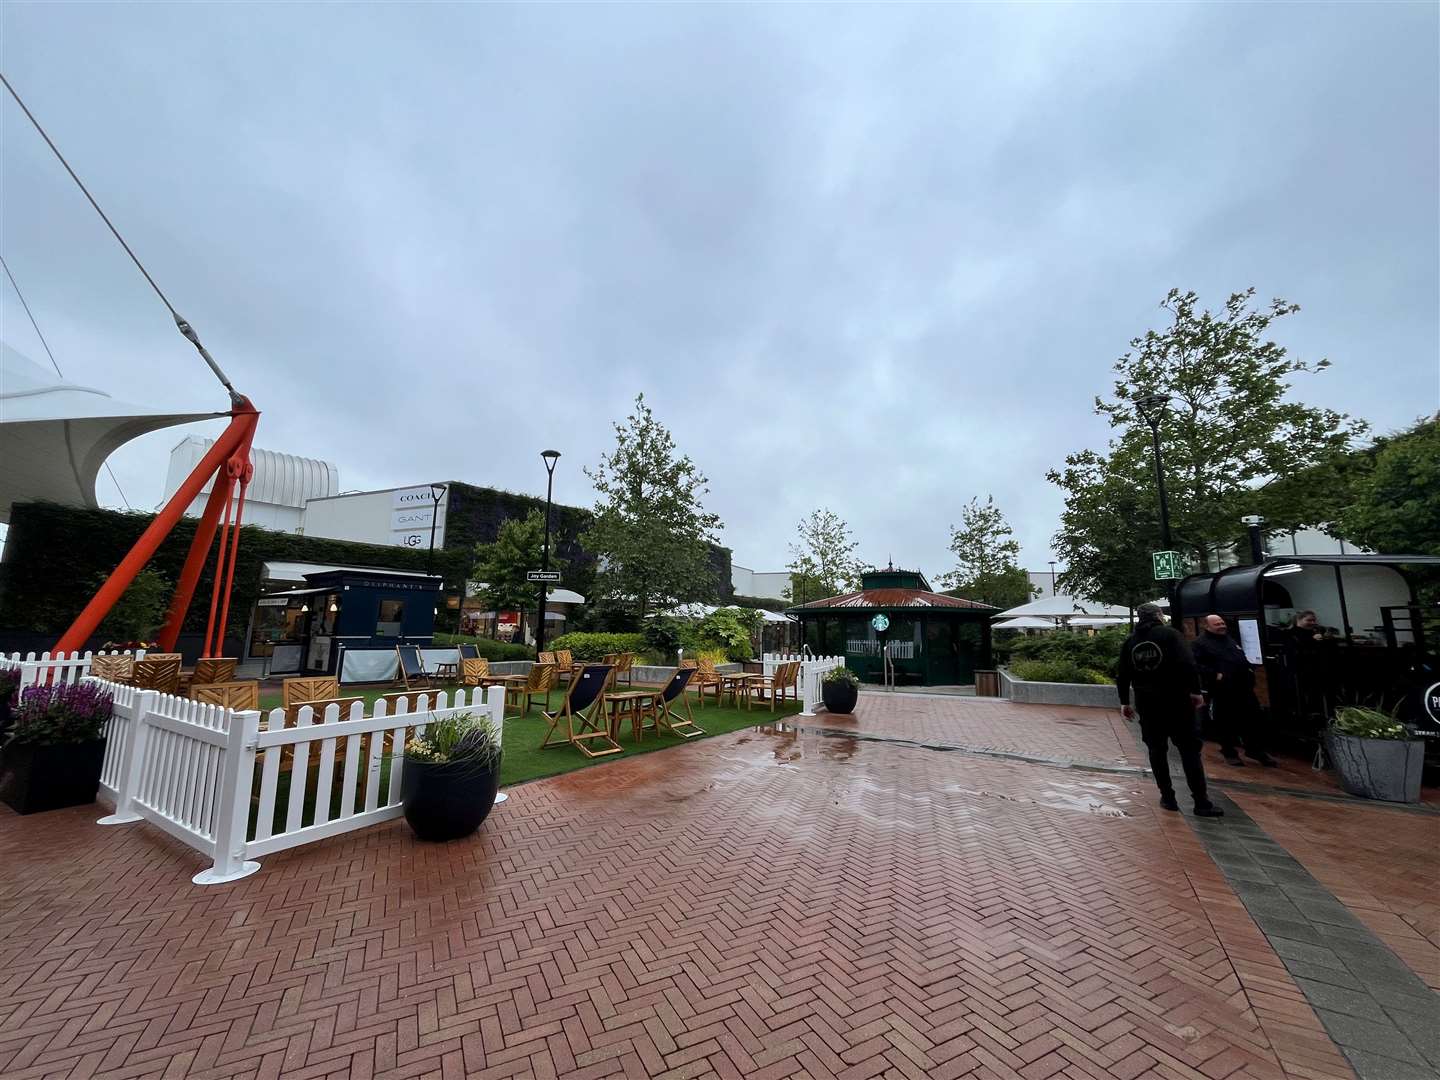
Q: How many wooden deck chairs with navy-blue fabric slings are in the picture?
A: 4